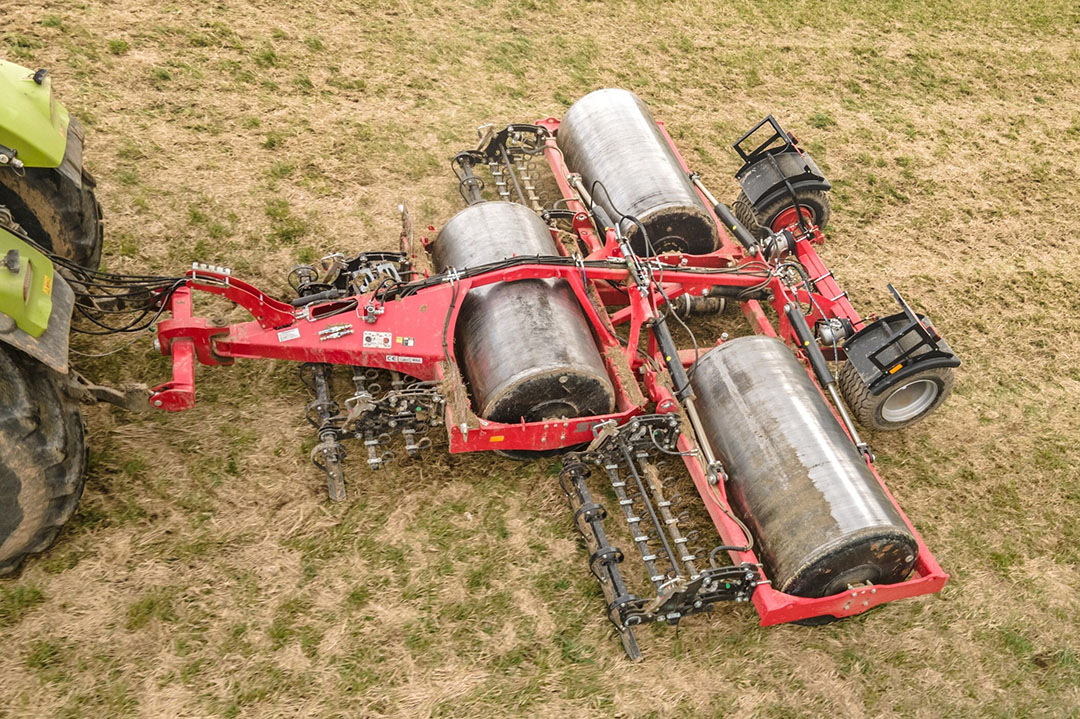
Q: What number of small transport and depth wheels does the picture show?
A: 2